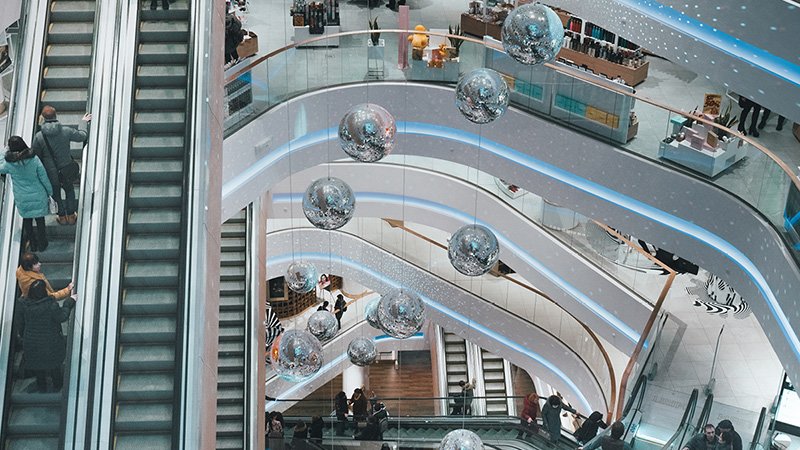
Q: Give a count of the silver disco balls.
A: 12